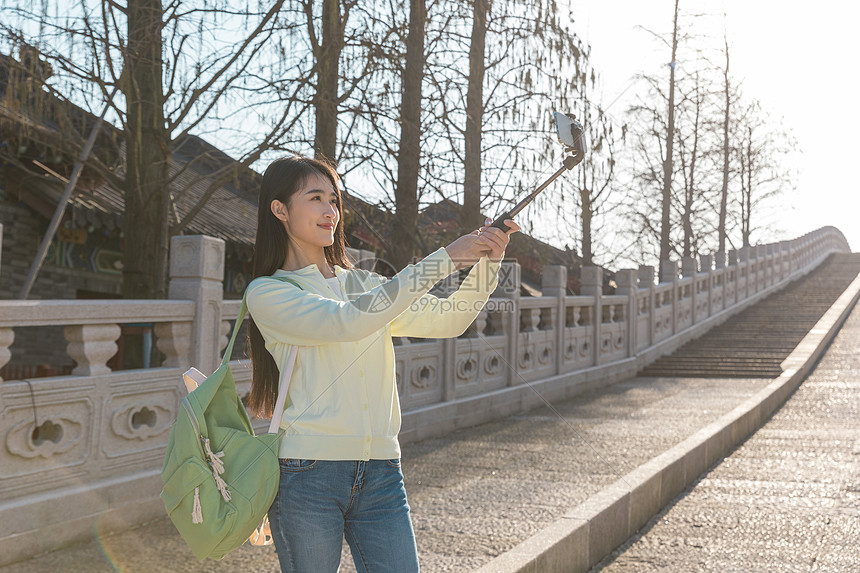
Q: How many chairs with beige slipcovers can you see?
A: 0